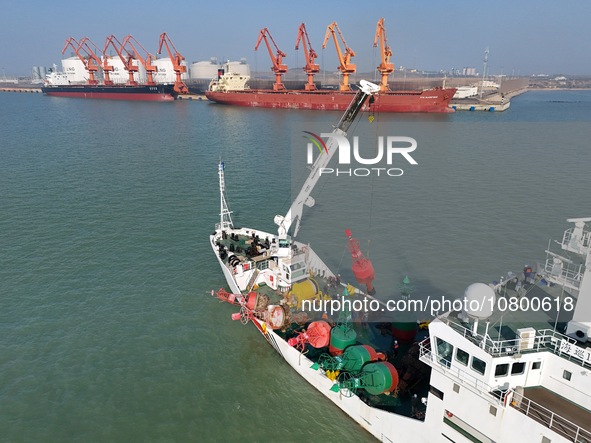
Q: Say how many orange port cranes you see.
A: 9